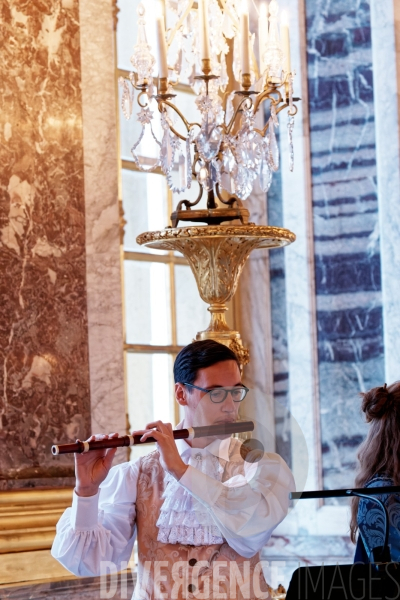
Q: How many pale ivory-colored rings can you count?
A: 4